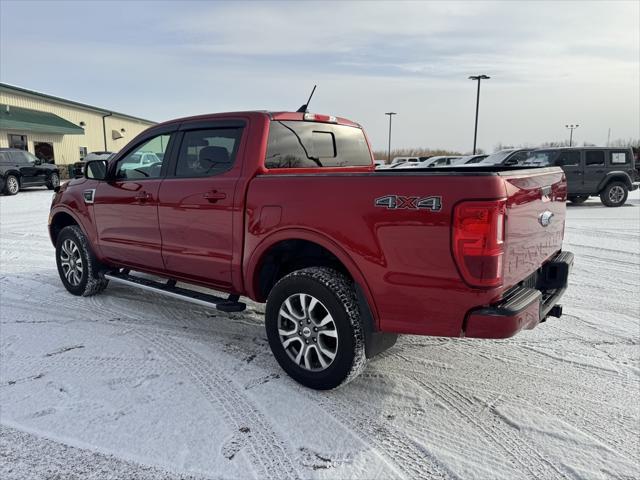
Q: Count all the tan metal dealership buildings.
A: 1